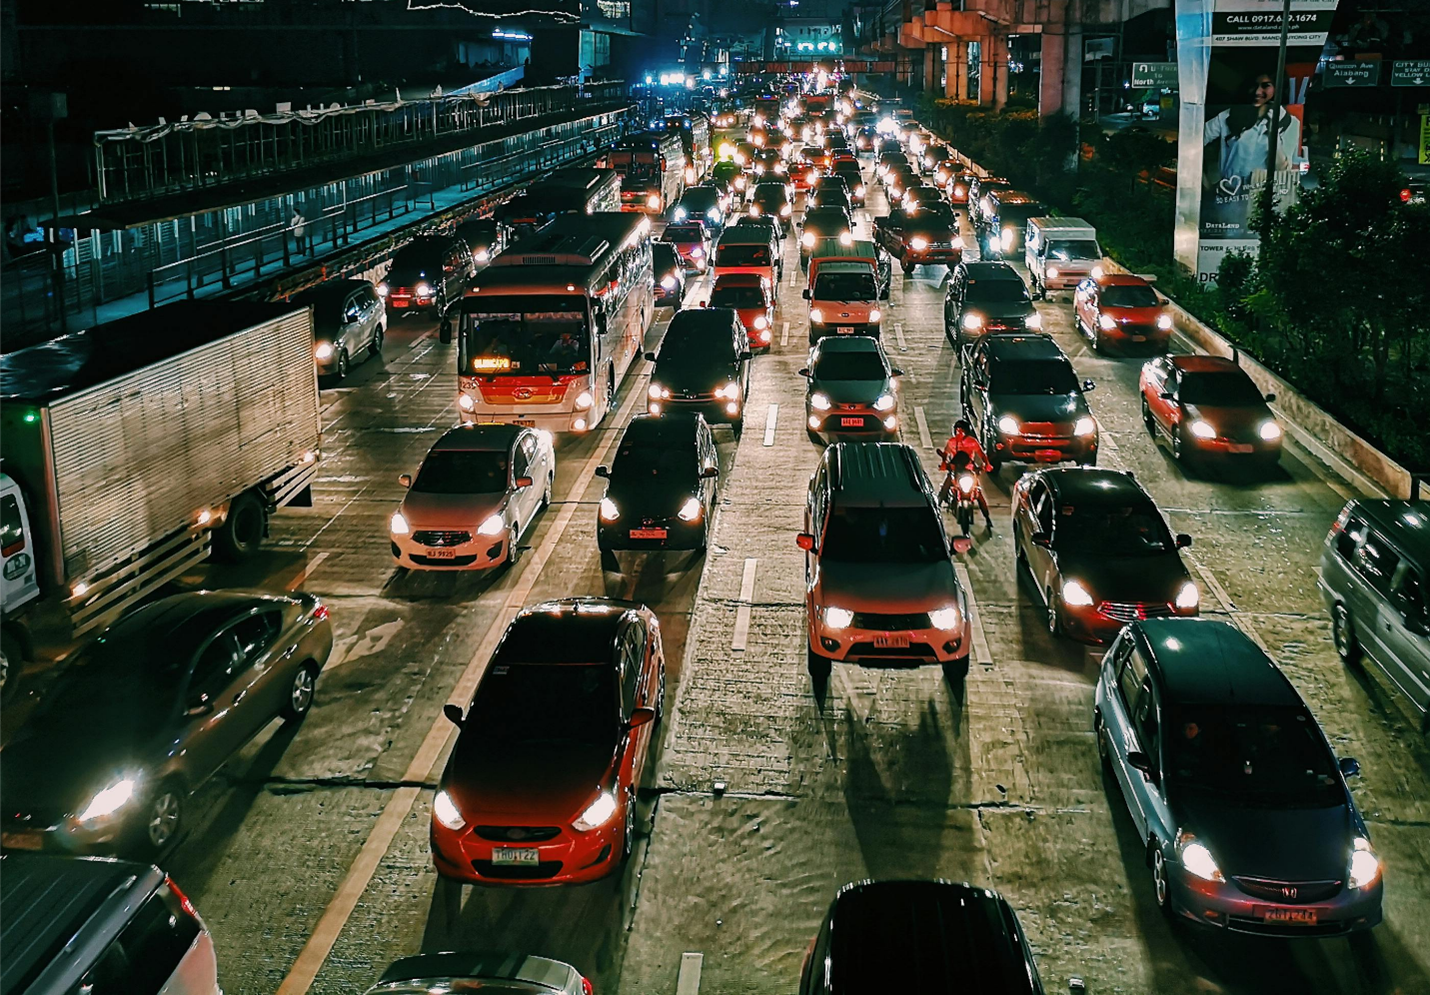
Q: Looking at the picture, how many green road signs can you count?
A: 3